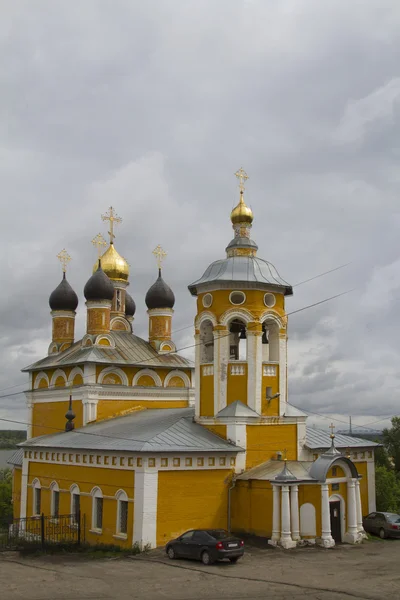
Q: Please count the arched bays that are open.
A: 3